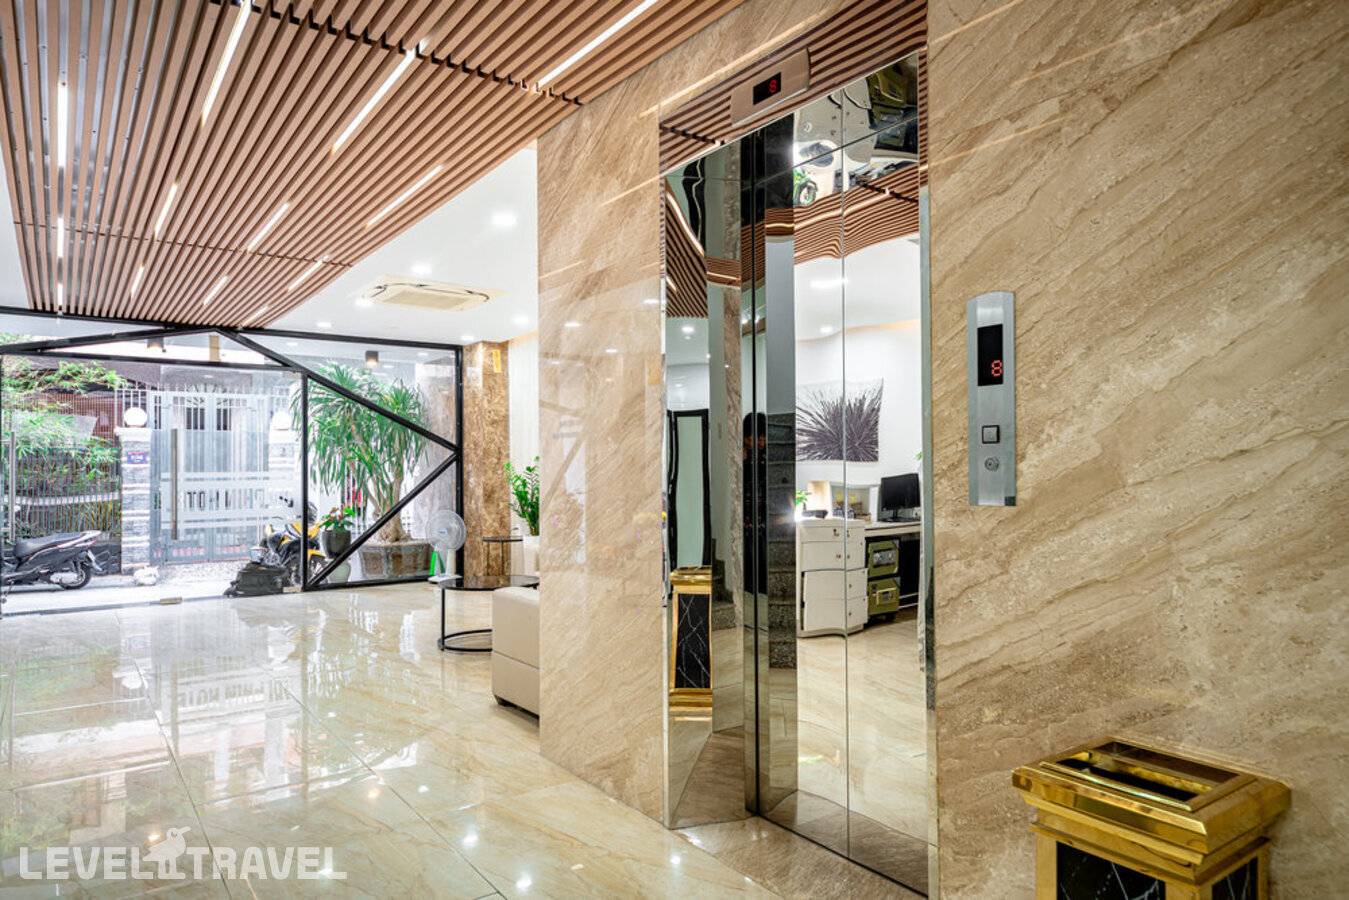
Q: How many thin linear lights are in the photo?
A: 13